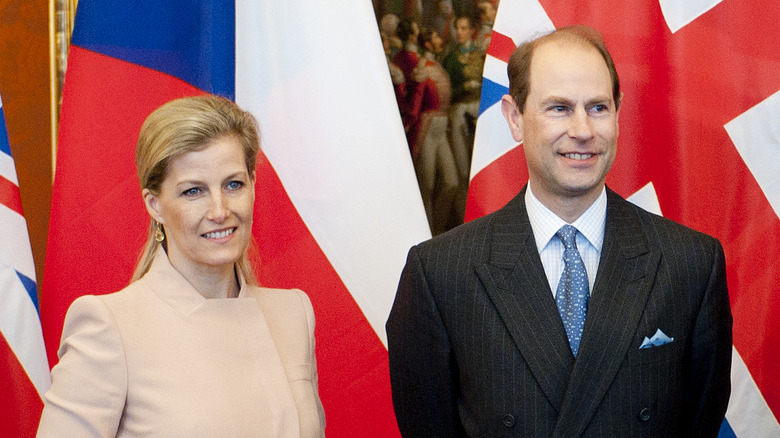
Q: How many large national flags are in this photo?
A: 3